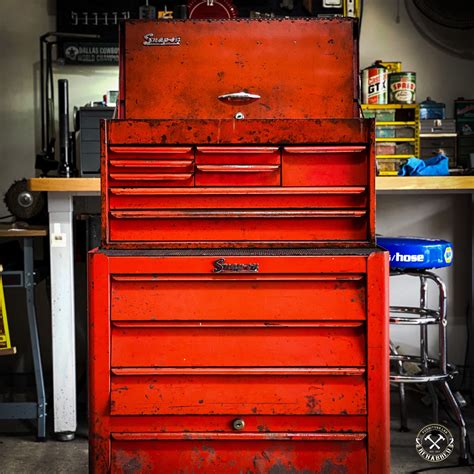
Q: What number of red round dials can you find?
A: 1